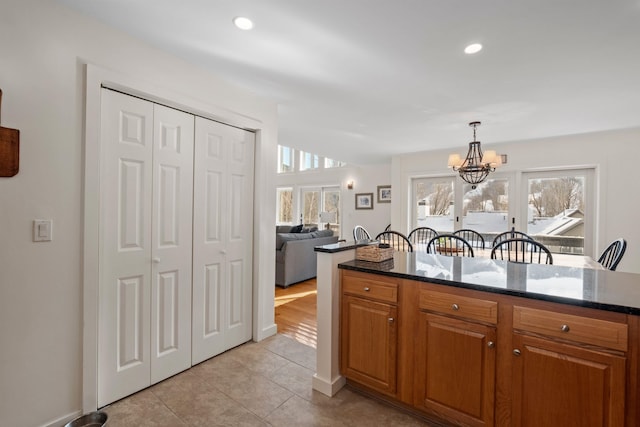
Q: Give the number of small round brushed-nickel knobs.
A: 6